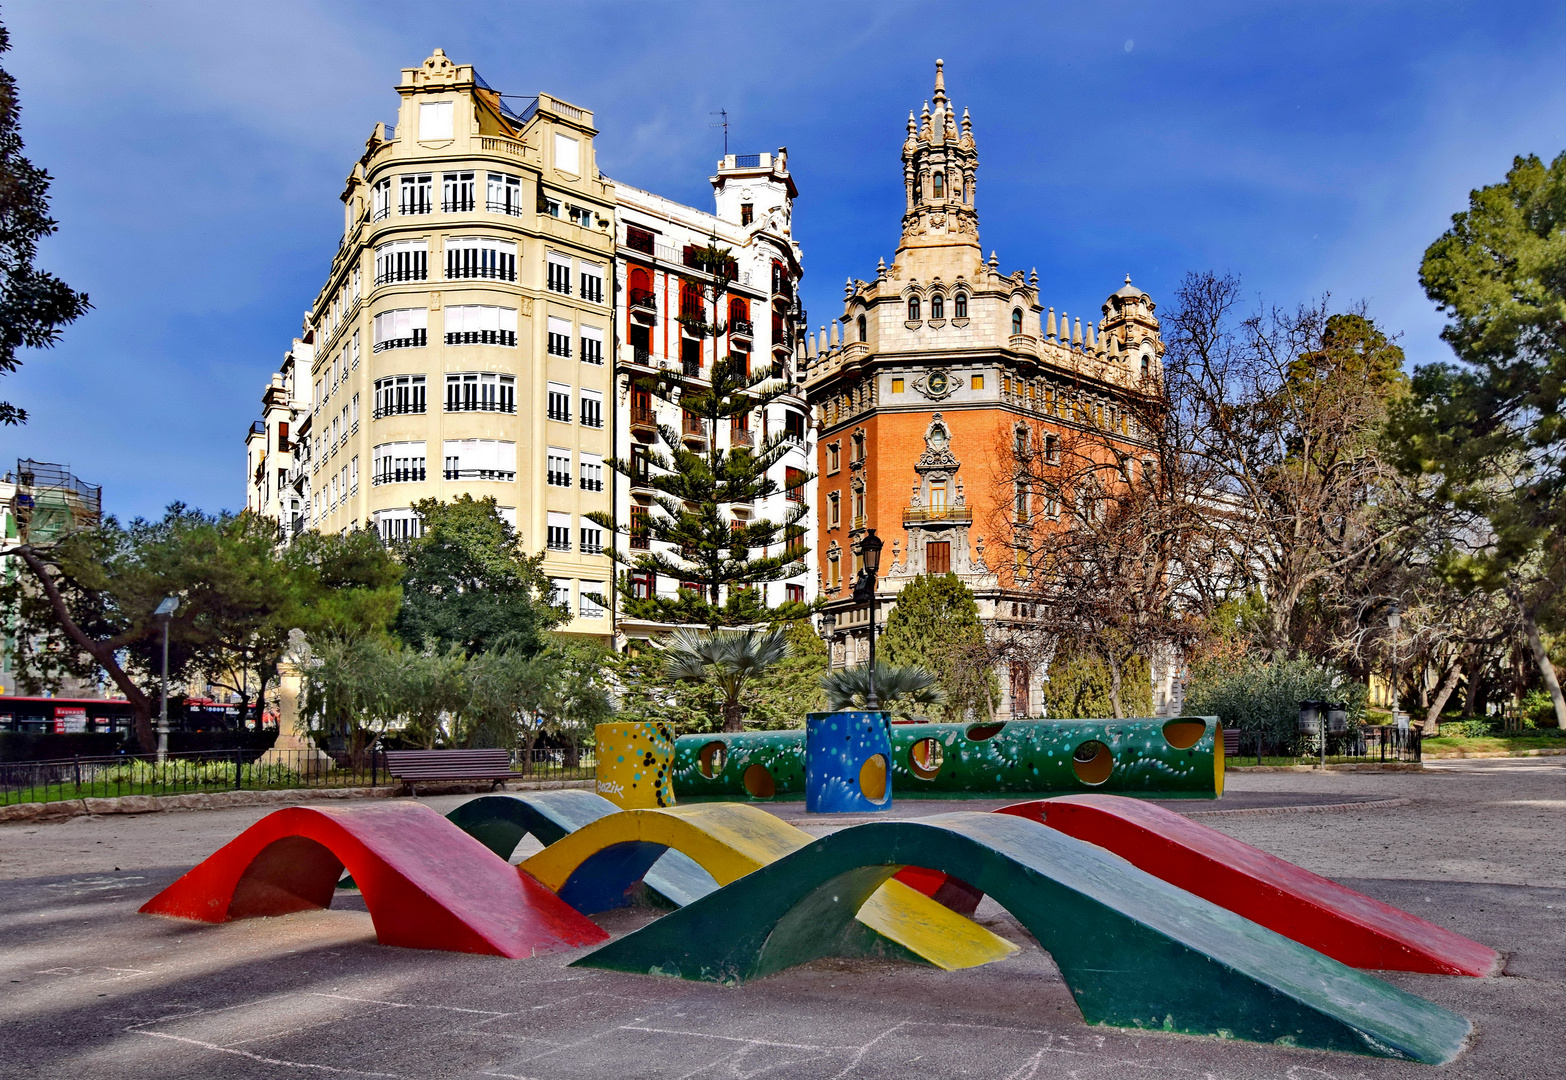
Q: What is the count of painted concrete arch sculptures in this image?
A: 5